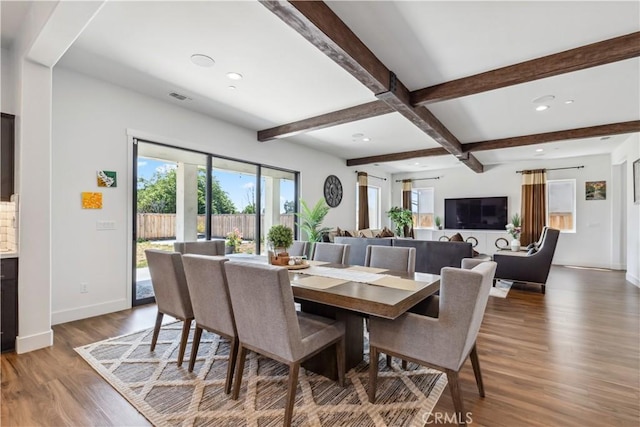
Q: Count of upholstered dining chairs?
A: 8